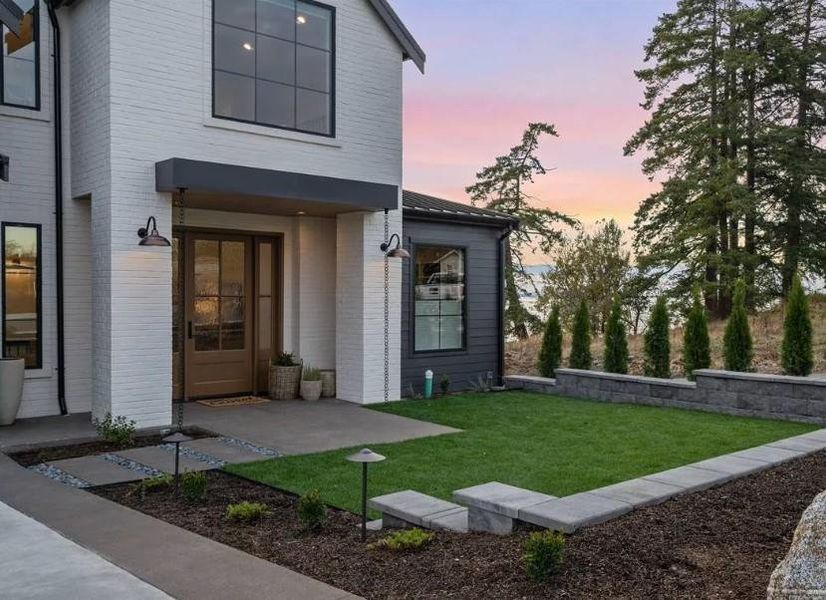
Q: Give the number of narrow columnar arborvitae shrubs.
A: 7